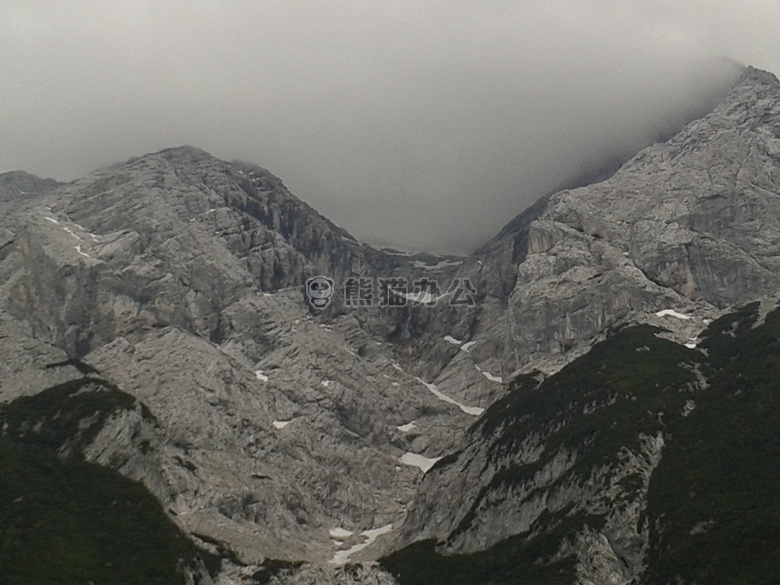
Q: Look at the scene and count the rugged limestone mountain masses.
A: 2